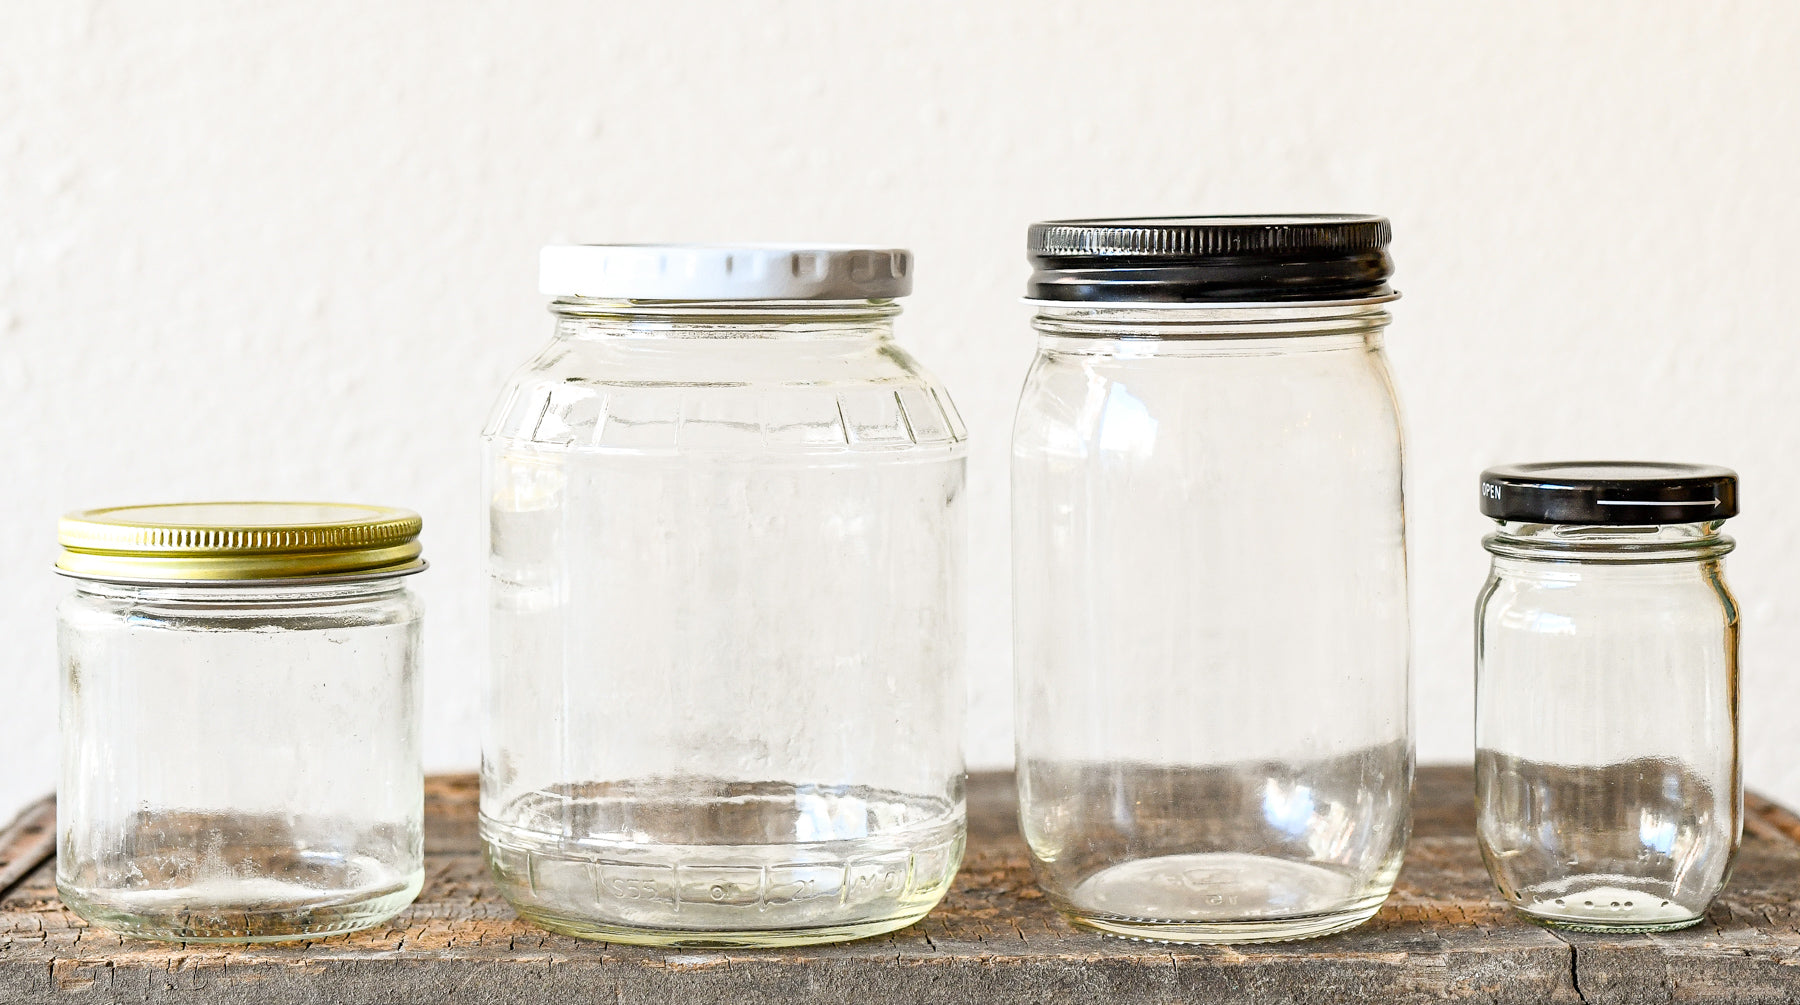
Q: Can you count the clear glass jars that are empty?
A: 4